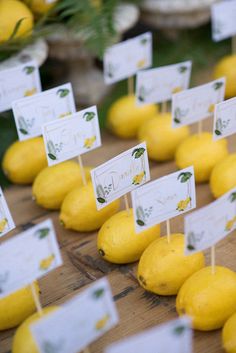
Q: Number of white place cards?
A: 15